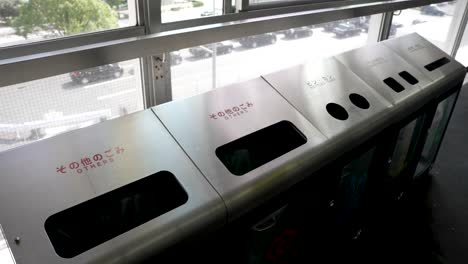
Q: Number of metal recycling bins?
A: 5